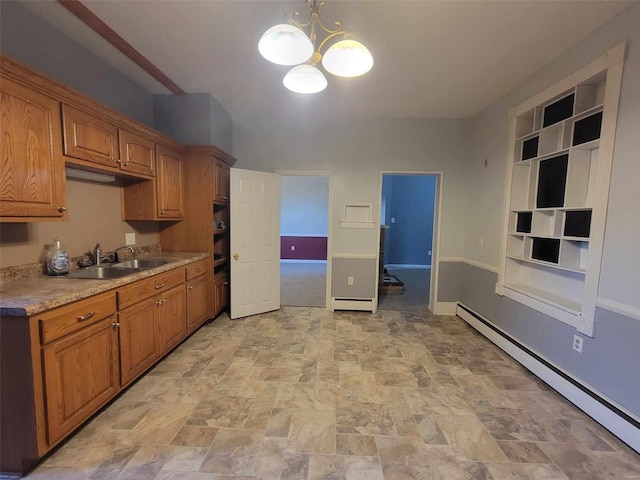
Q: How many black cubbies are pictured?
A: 7